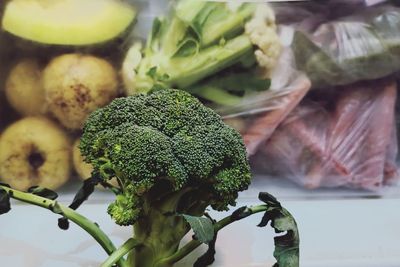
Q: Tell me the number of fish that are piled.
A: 0